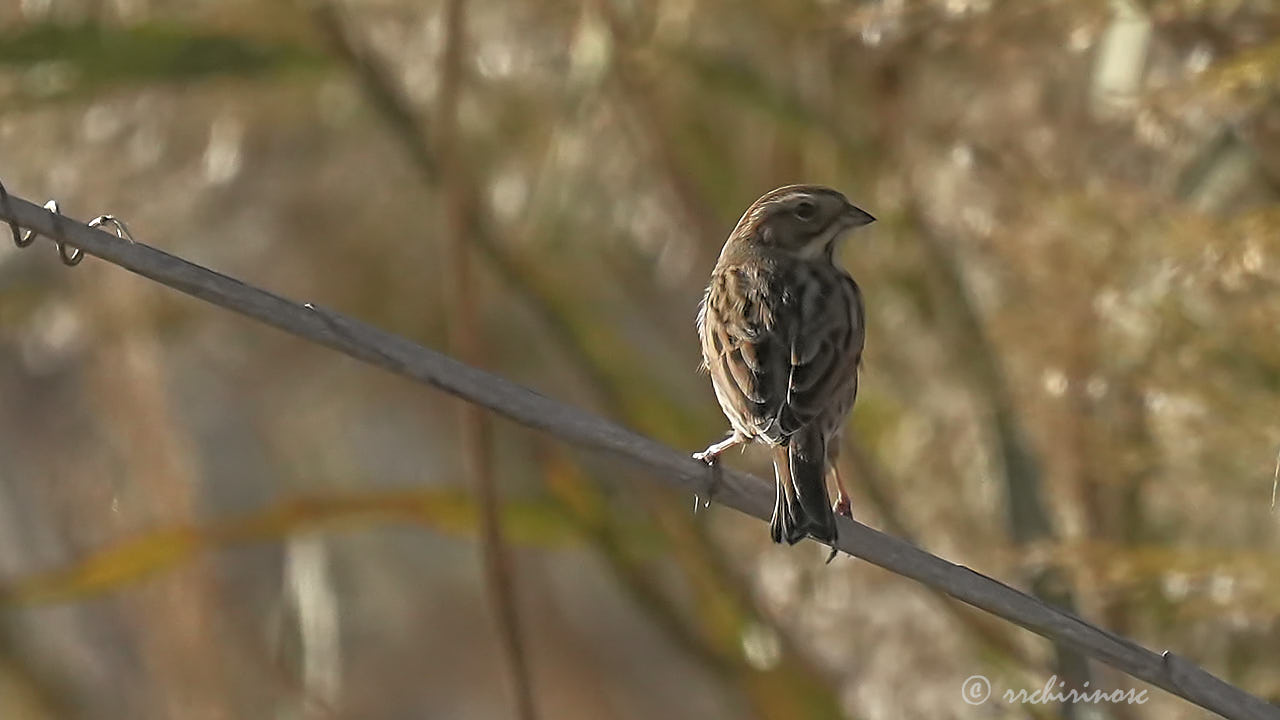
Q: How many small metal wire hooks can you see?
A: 3